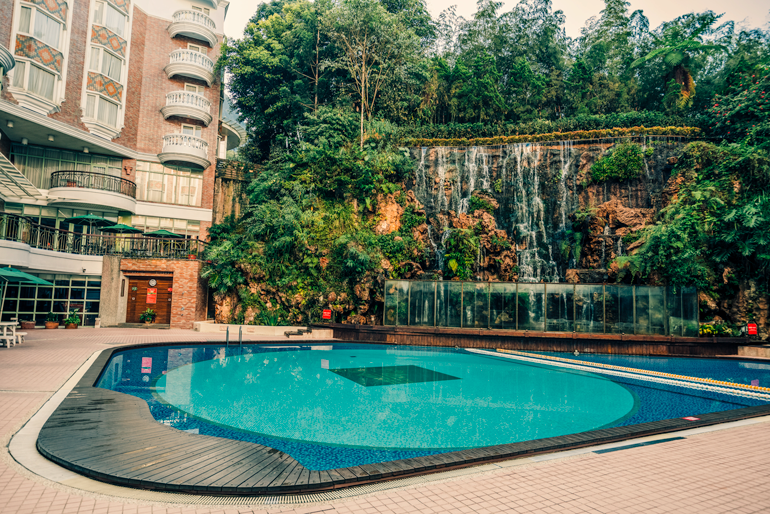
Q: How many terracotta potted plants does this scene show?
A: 4